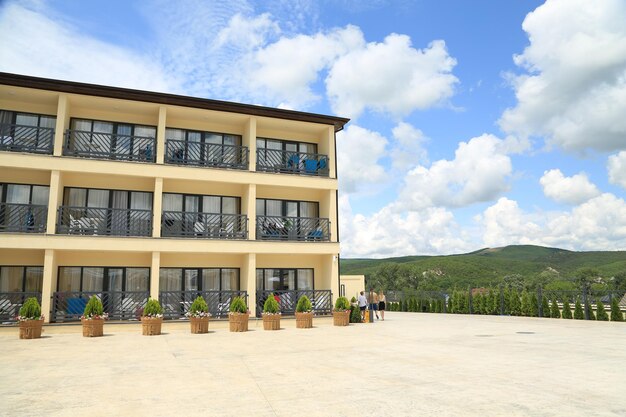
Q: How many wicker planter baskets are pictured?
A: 8